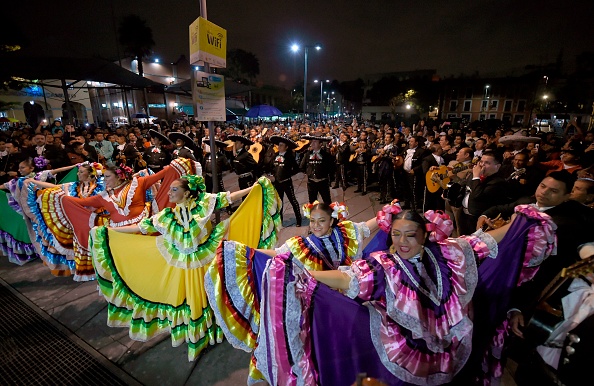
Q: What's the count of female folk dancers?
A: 6